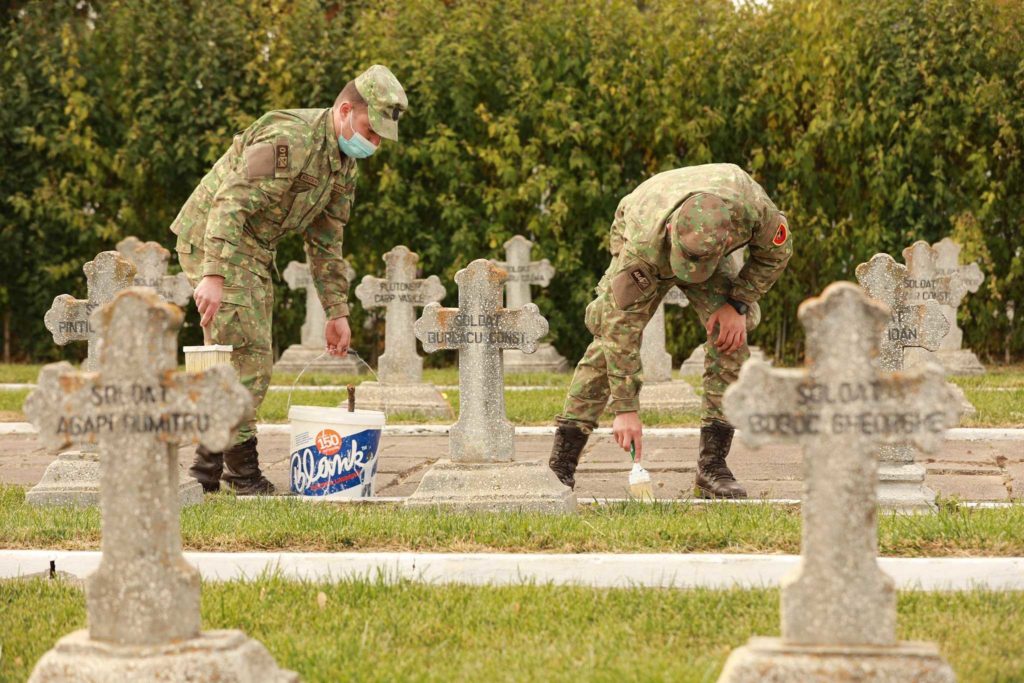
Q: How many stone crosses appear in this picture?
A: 14